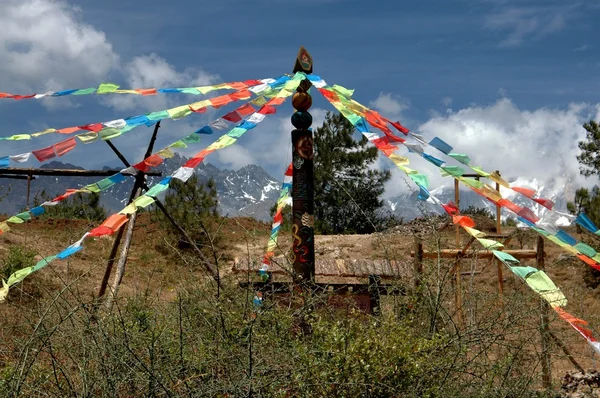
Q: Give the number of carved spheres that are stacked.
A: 2